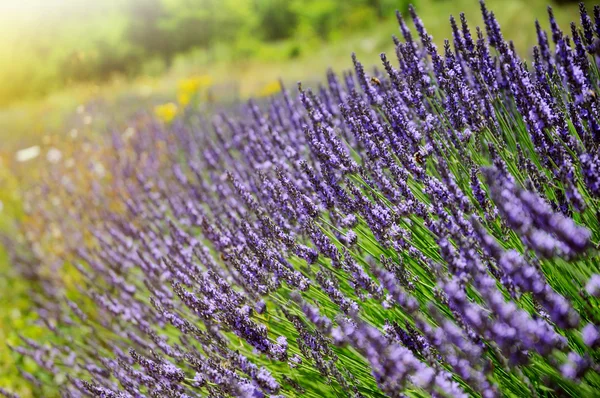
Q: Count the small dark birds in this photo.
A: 0